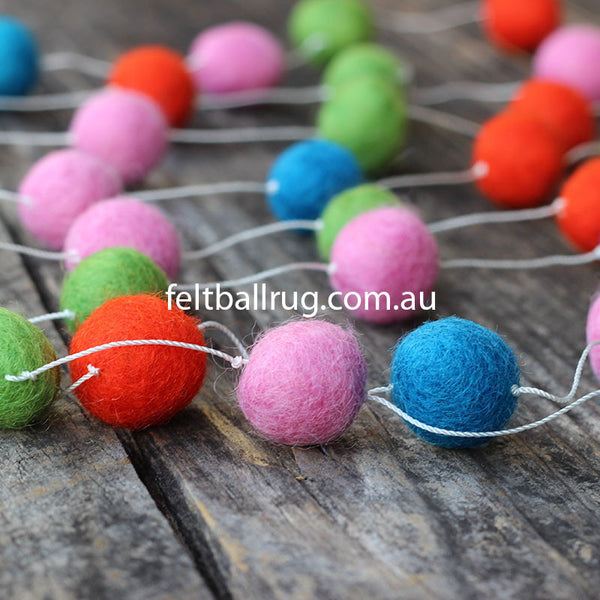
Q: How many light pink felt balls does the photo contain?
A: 8